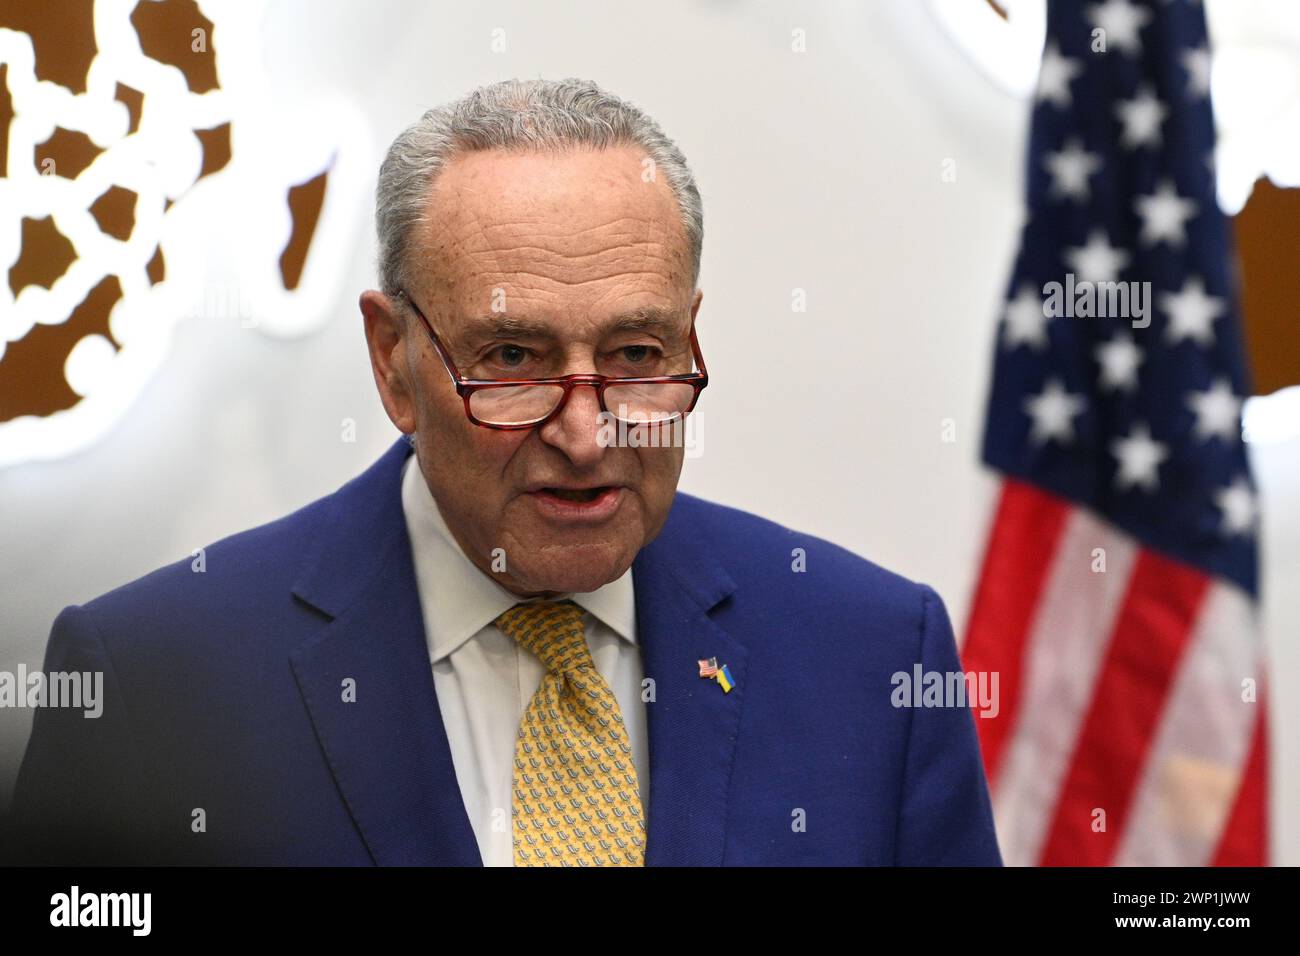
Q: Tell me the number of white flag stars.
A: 14